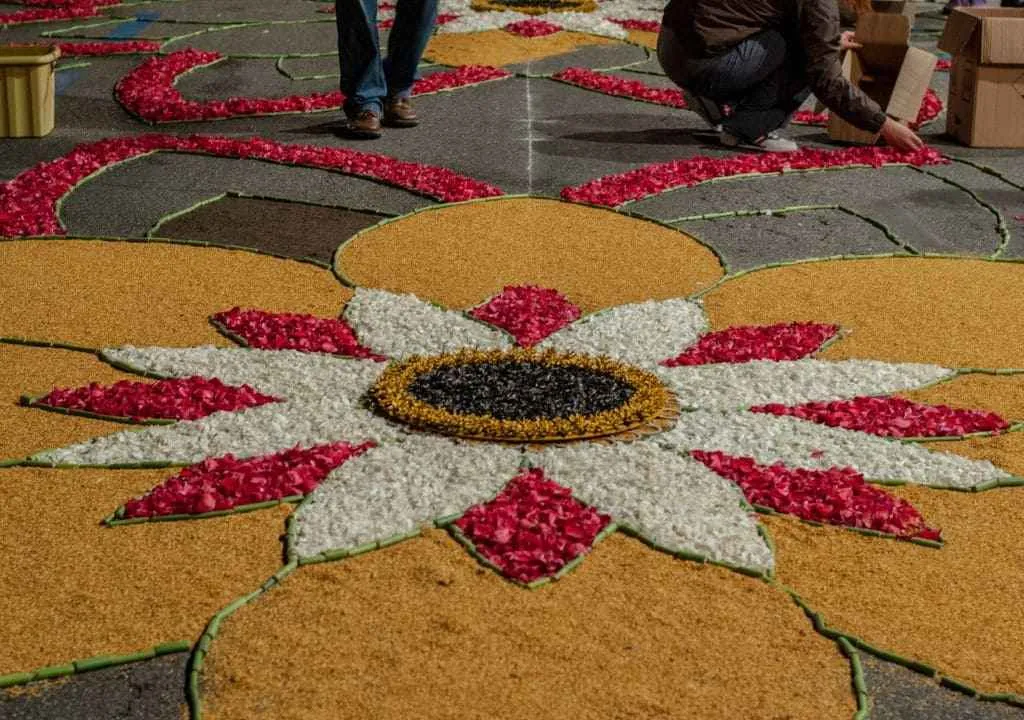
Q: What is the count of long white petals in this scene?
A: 8